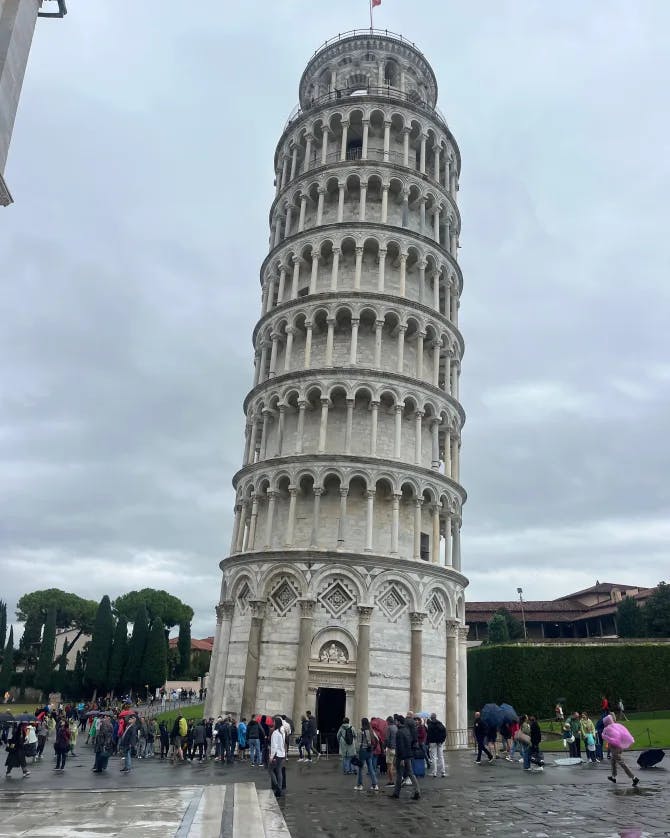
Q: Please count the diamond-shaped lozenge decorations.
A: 5